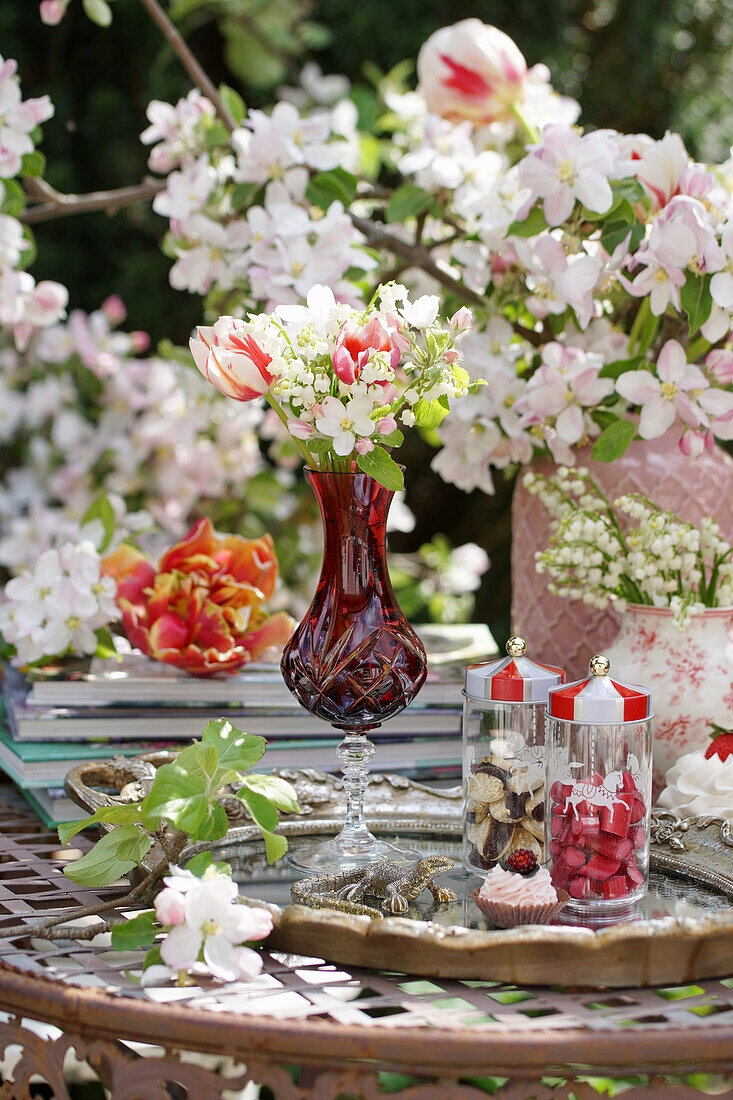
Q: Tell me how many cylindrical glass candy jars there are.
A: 2